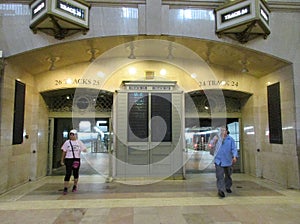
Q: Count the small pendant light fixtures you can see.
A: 6